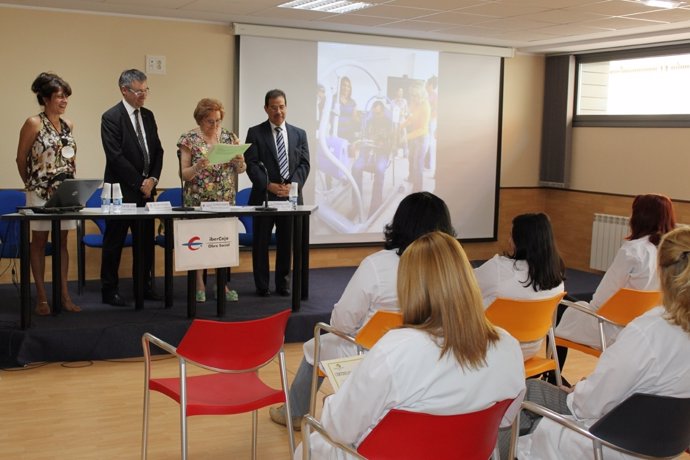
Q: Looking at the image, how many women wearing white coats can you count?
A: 5